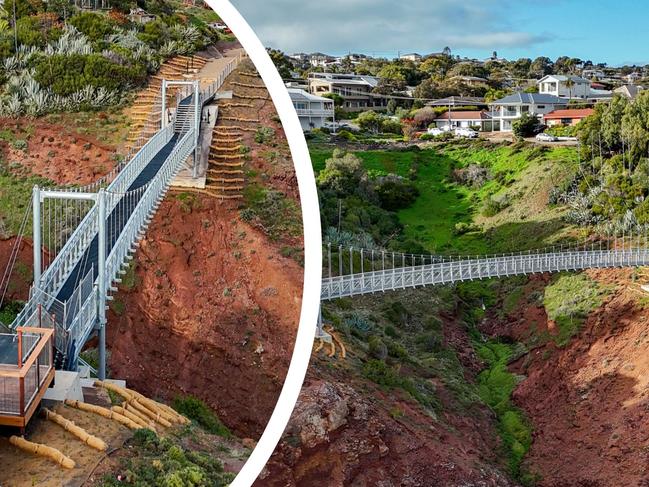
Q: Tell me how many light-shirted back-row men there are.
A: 0